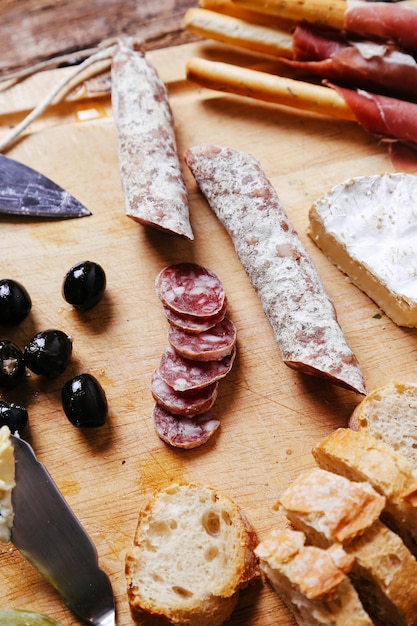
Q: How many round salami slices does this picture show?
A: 6